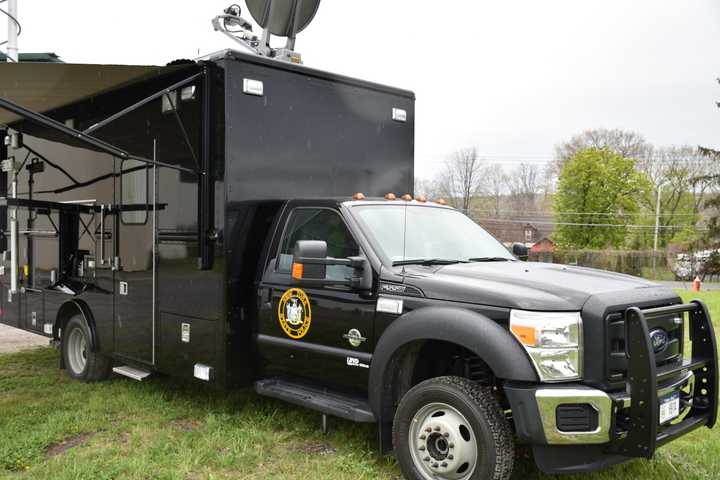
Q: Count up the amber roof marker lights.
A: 5